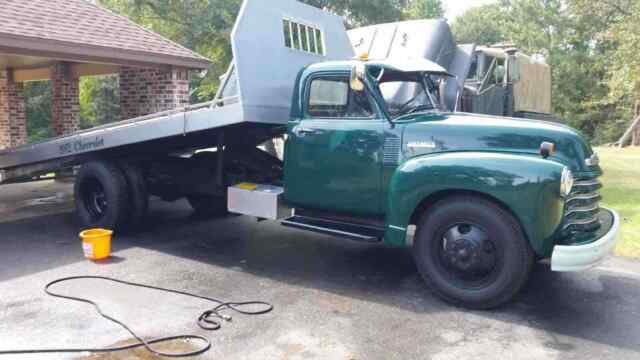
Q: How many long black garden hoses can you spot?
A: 1